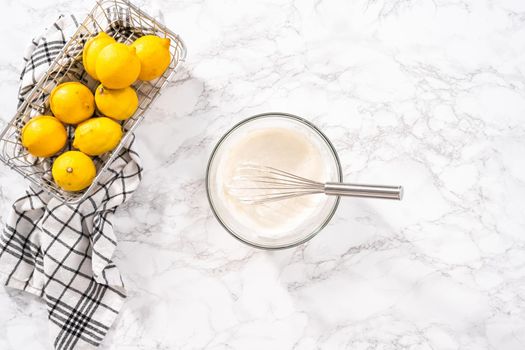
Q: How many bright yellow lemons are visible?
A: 8